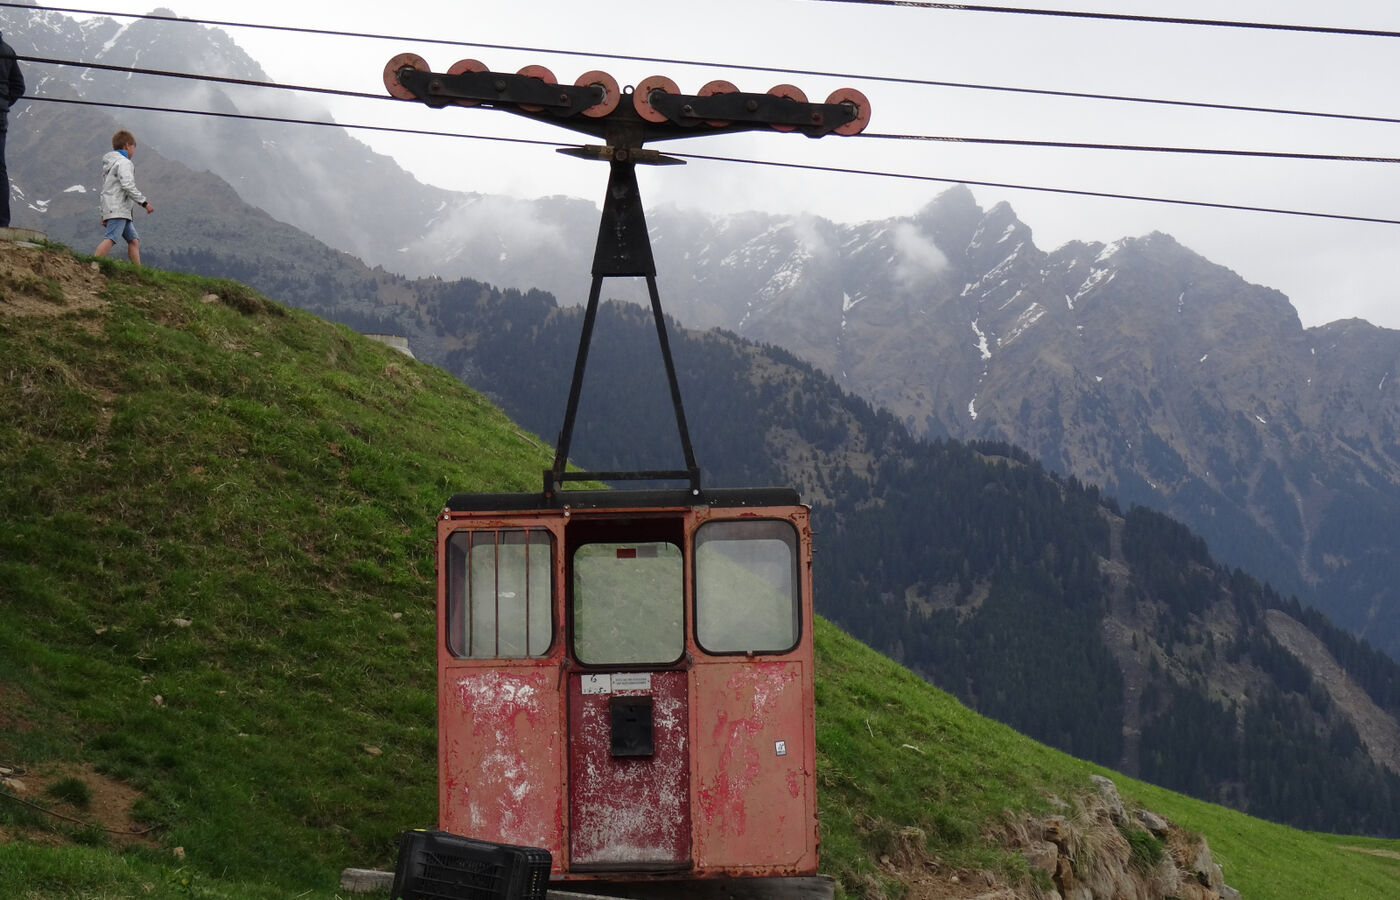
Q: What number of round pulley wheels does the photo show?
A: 8